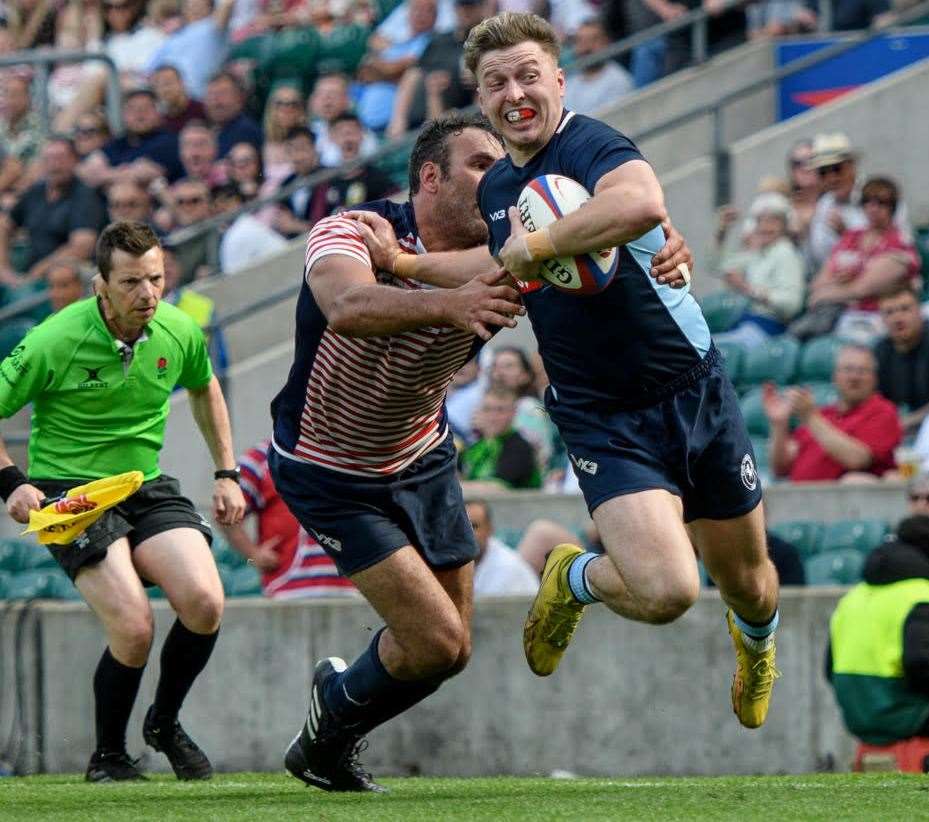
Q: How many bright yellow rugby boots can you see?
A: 2